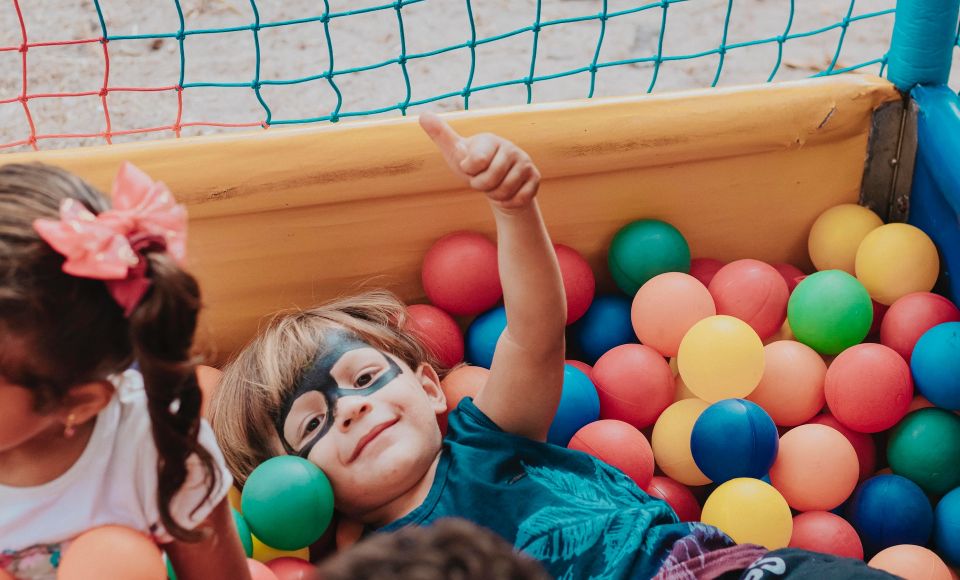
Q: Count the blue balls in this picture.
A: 7